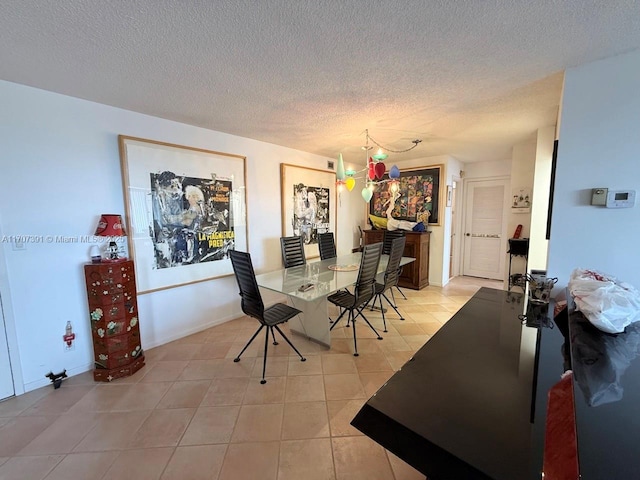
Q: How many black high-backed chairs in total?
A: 6